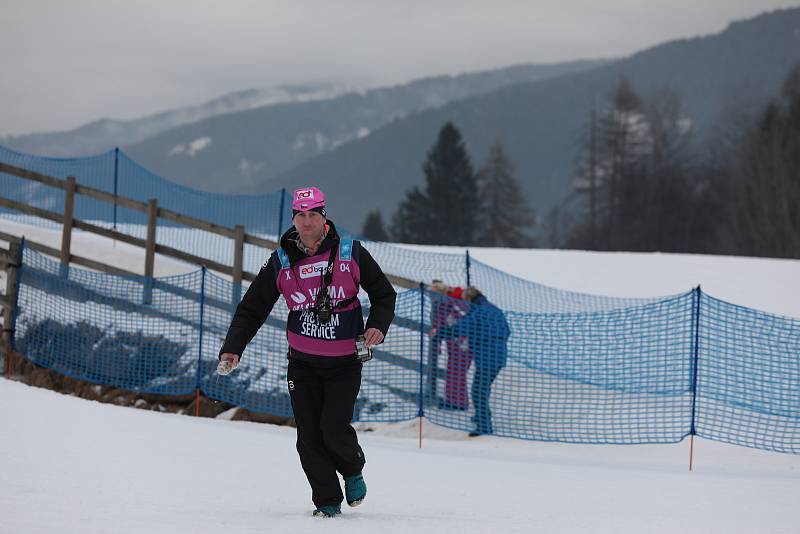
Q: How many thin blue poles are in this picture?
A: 7